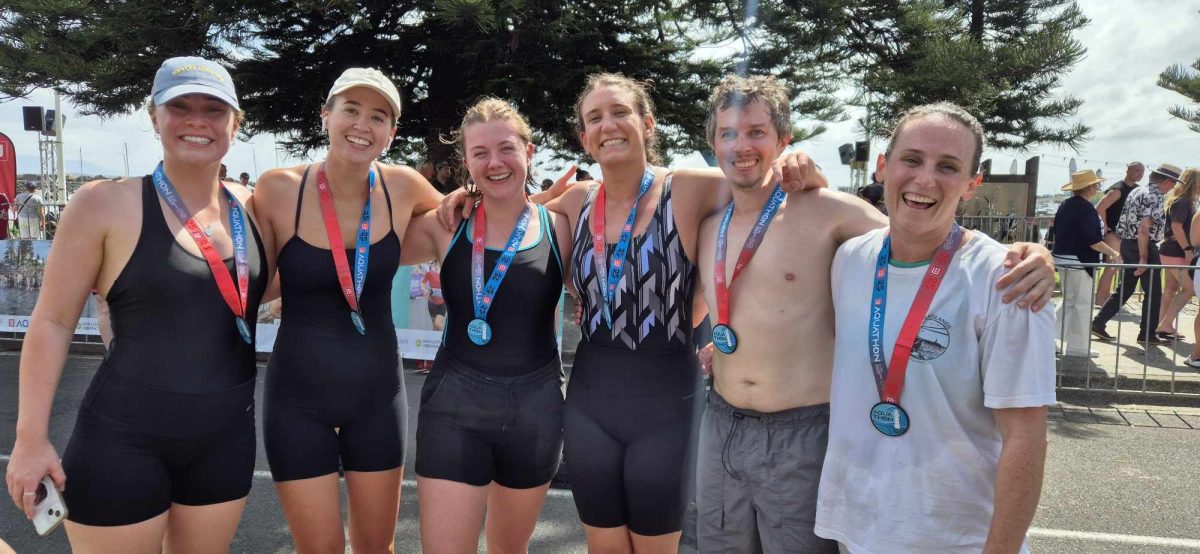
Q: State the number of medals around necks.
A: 6